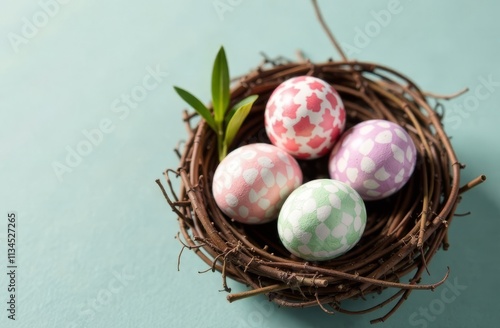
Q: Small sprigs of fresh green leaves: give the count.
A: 1